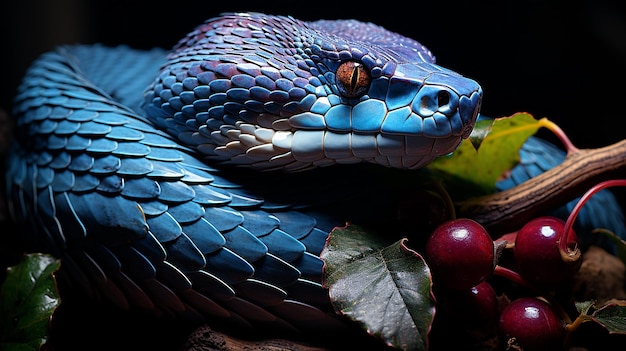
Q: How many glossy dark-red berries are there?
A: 4